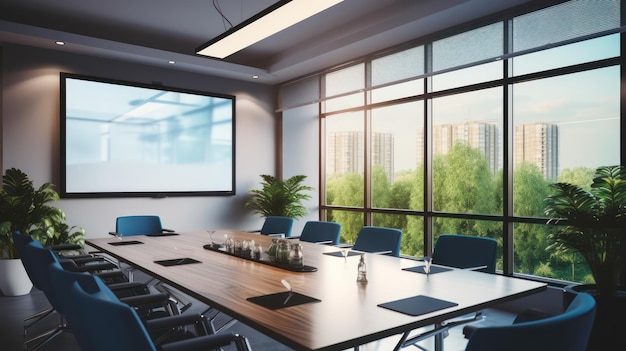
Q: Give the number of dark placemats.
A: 7